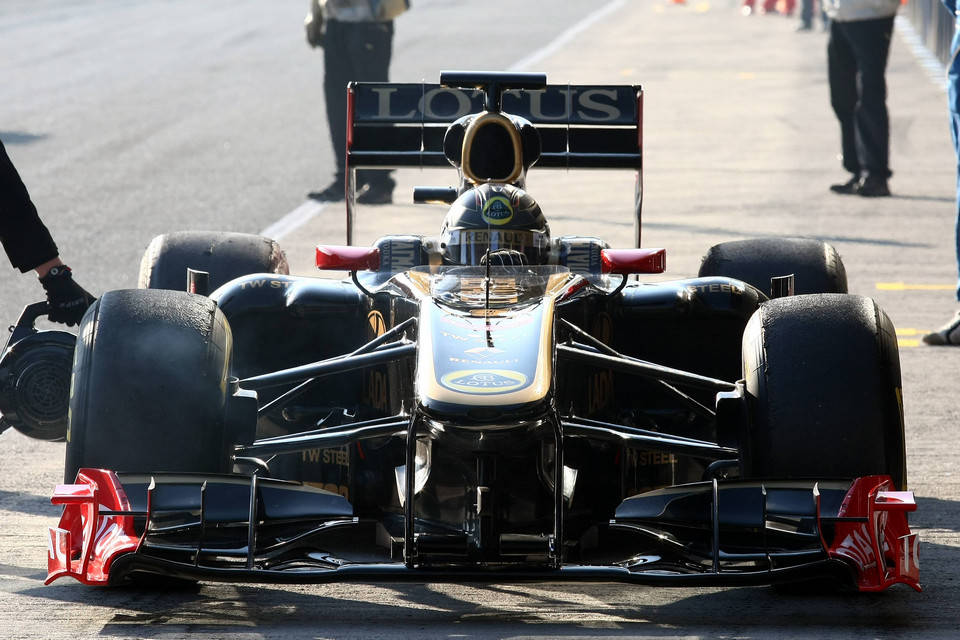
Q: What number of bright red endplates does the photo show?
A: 2